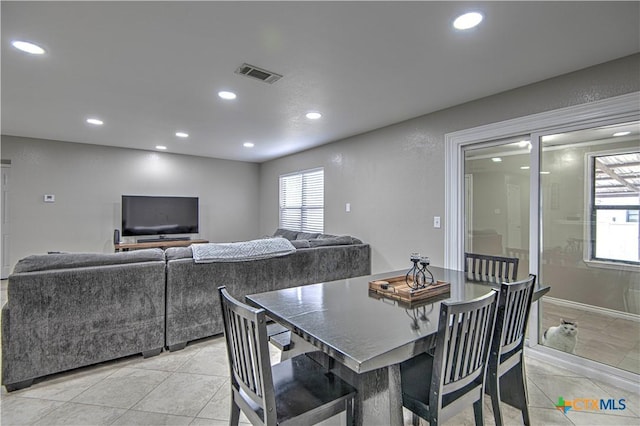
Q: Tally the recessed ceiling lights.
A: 8